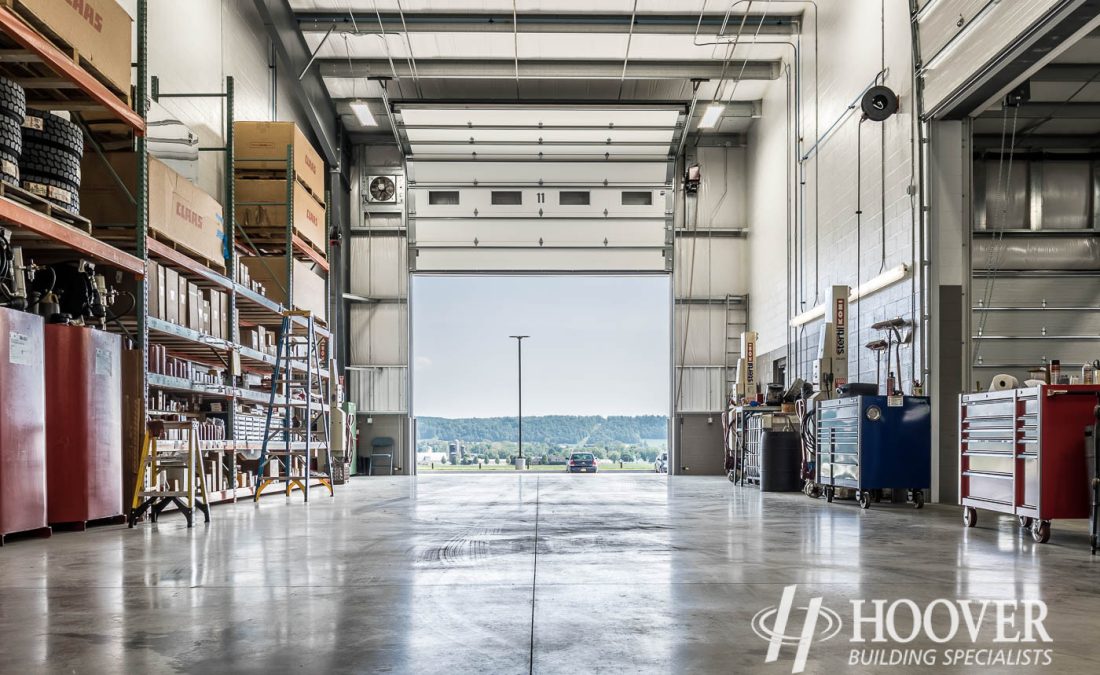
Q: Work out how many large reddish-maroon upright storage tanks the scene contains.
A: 2